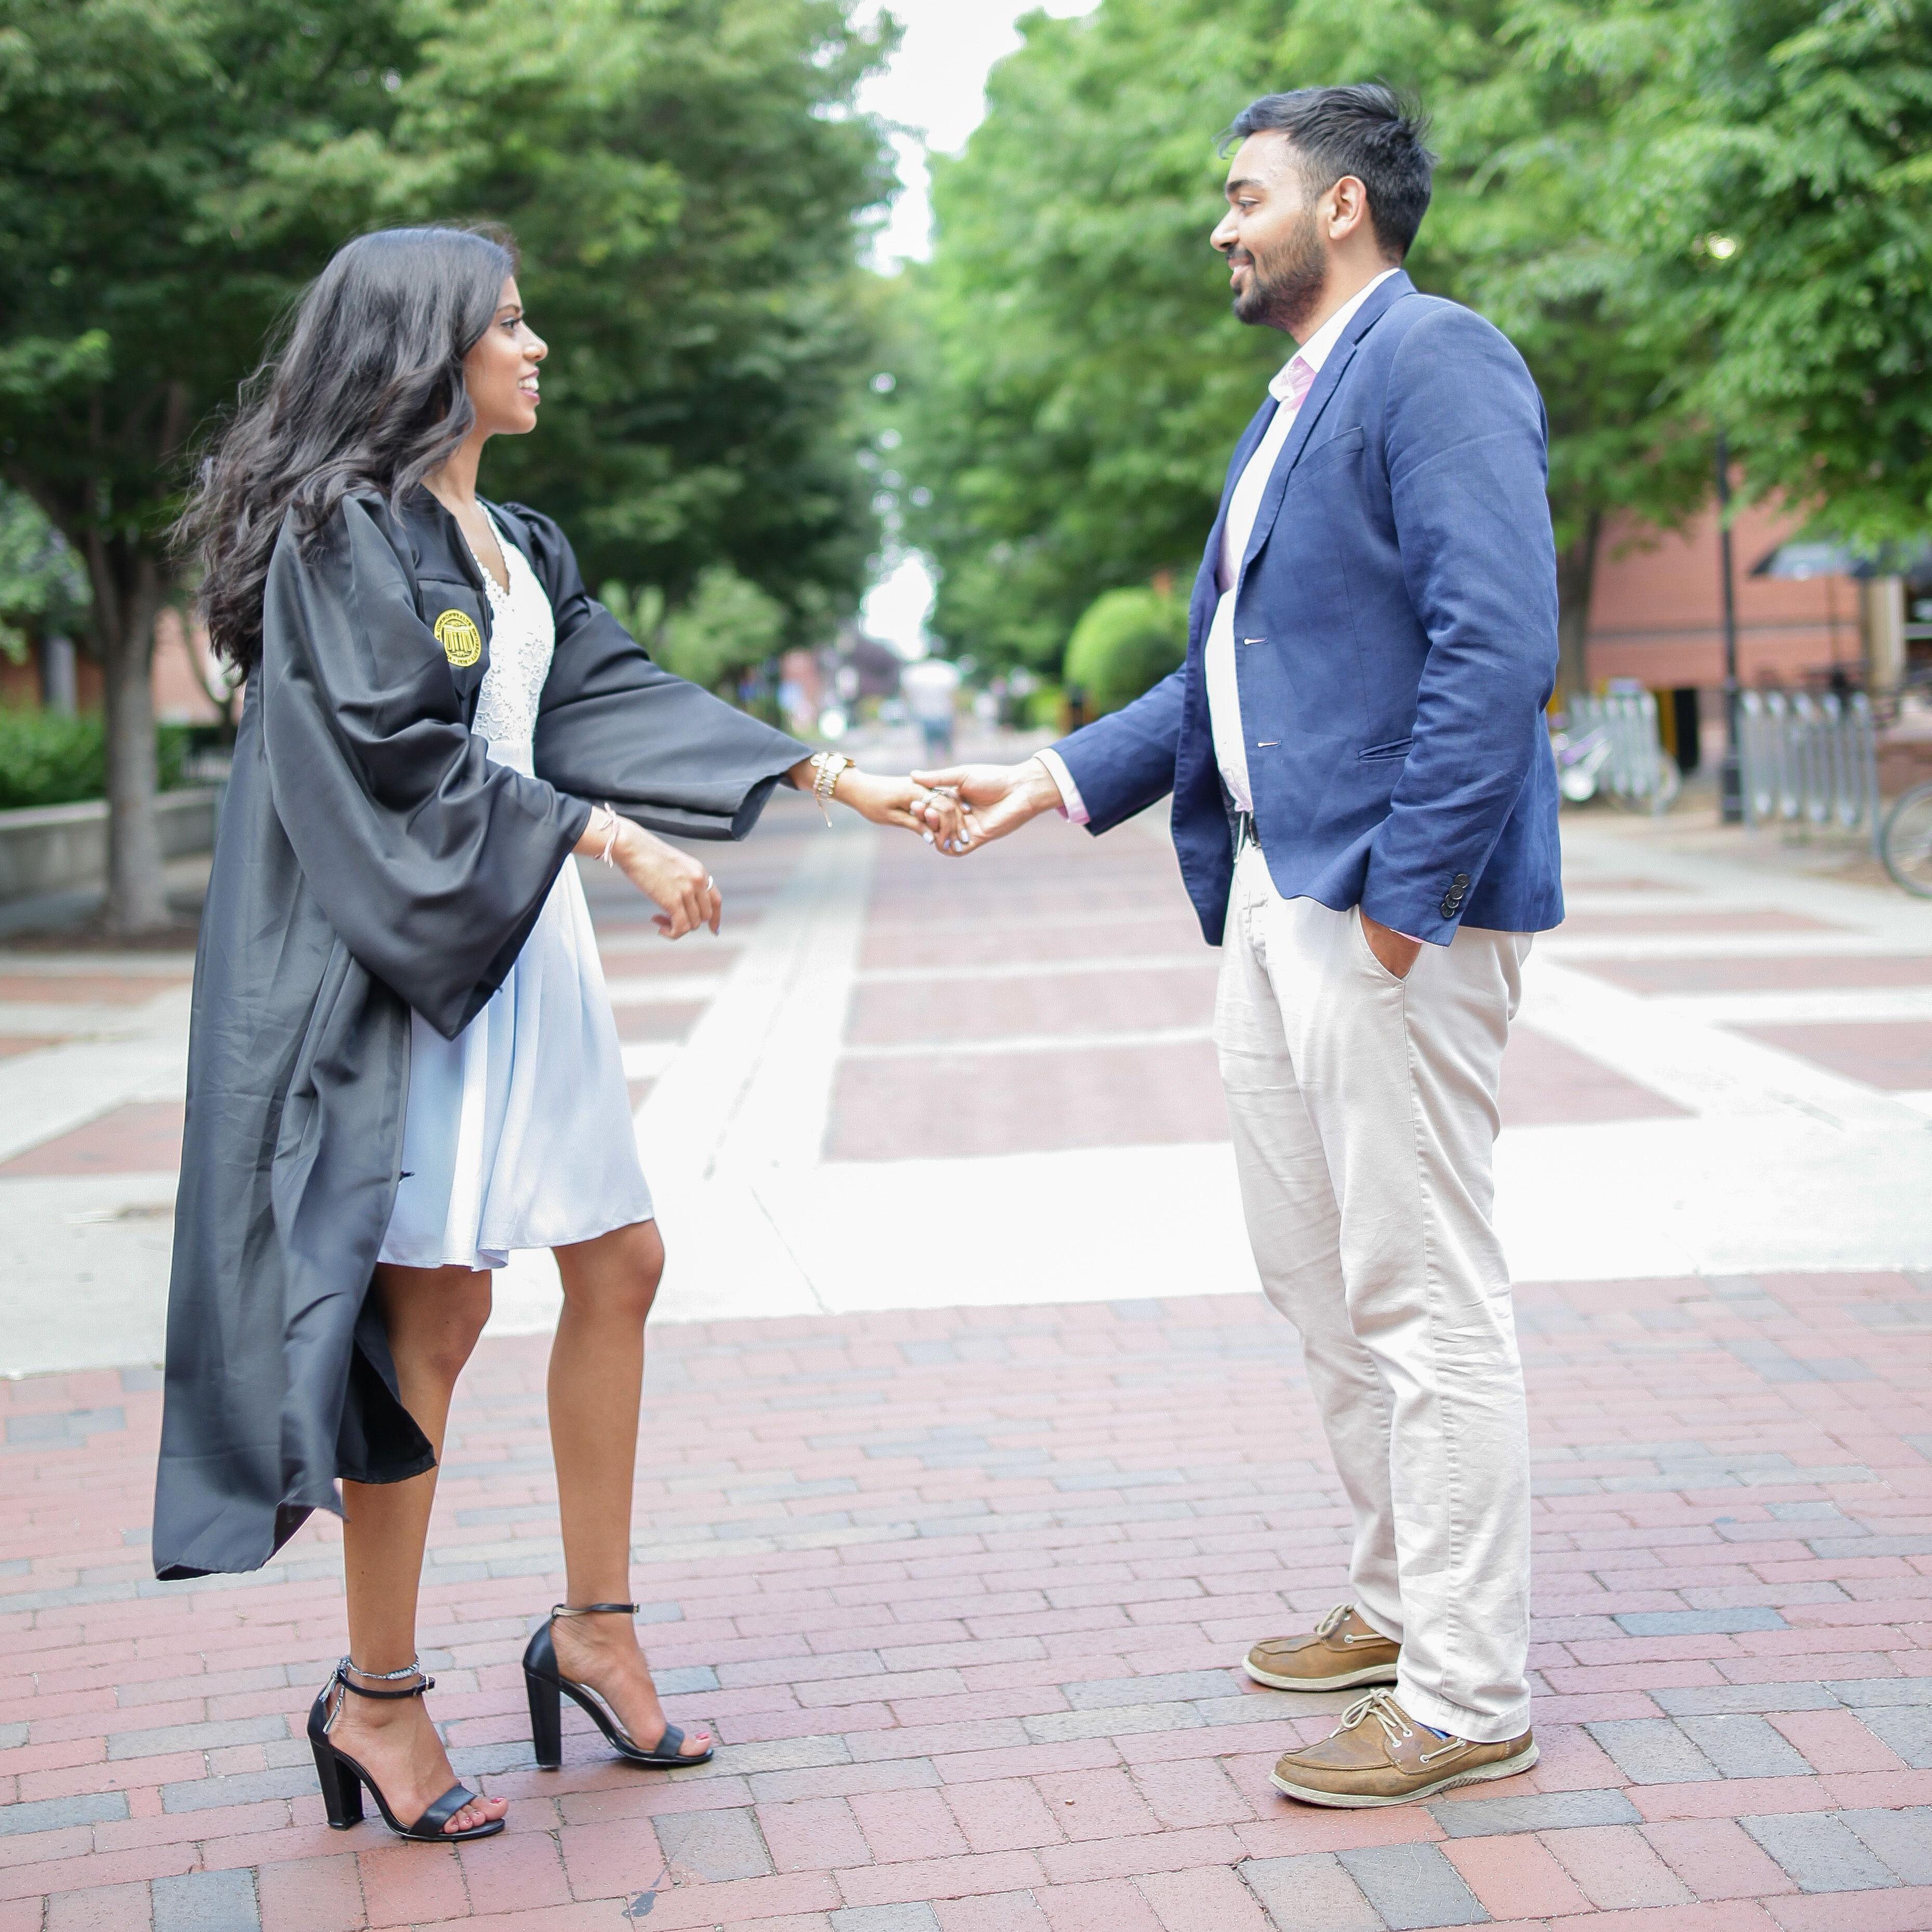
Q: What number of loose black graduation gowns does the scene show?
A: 1